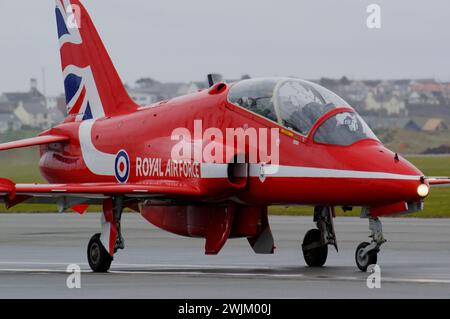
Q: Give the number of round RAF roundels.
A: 1